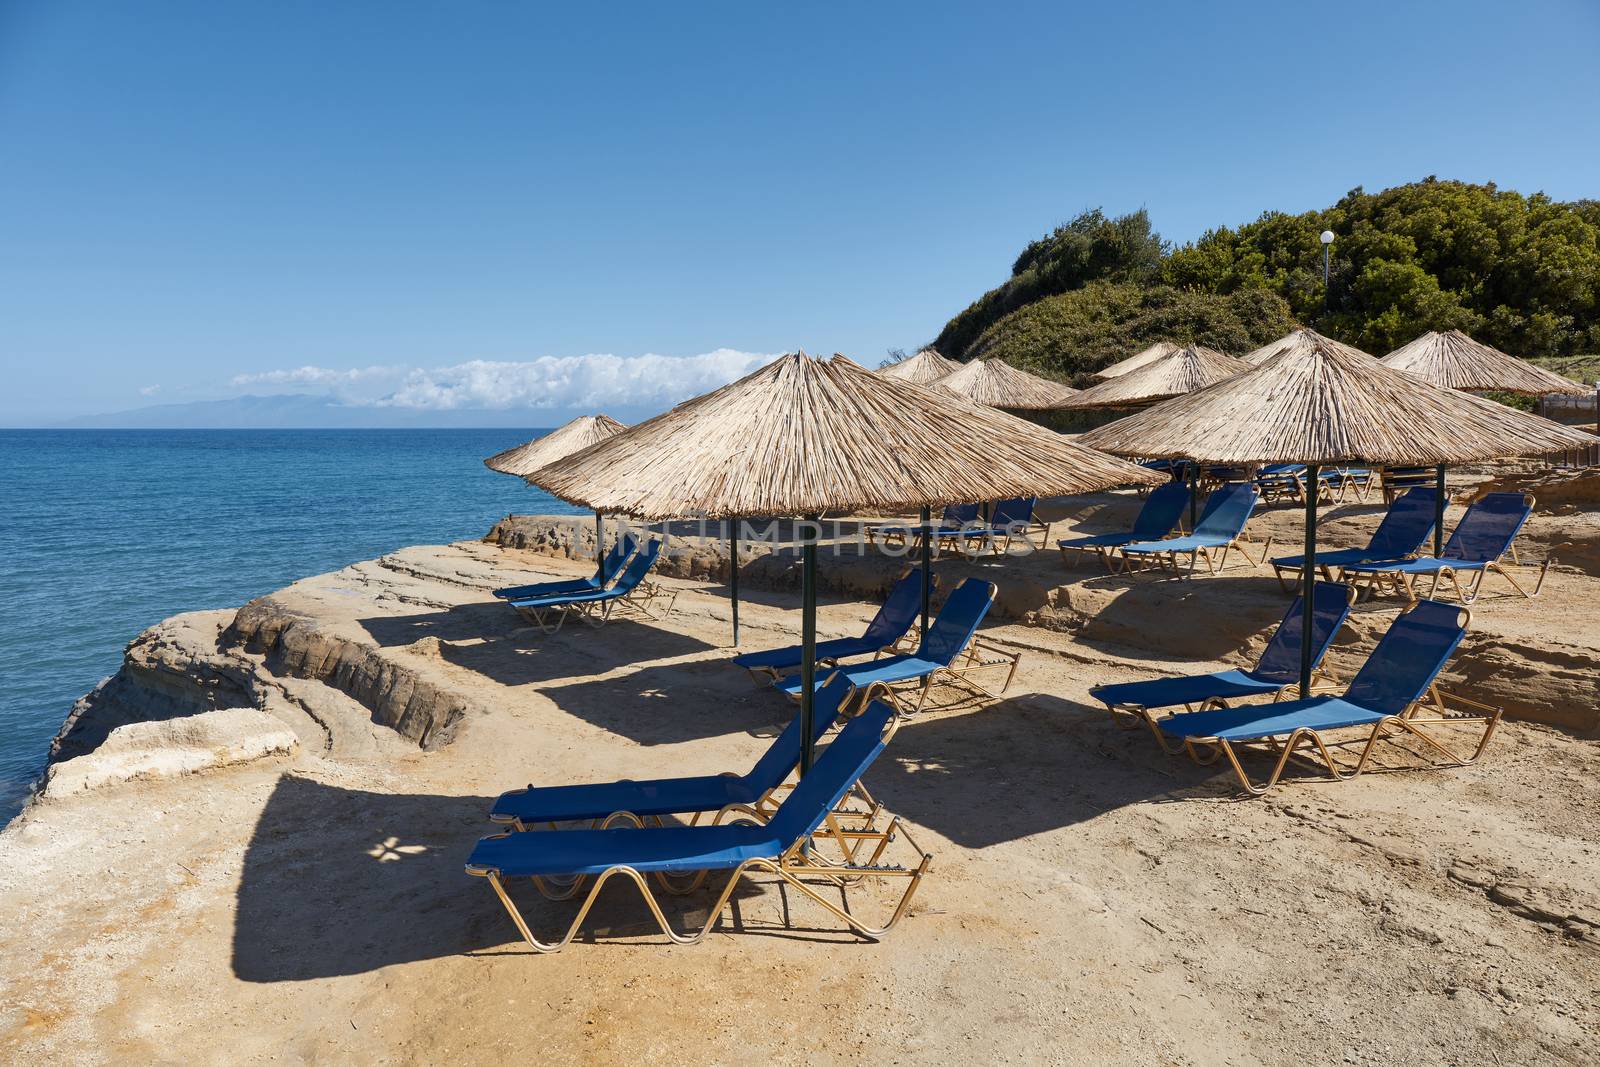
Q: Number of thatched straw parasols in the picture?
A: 9